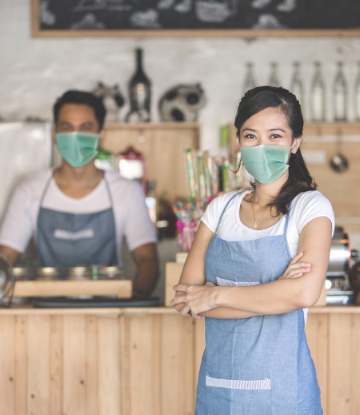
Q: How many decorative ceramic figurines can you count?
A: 2